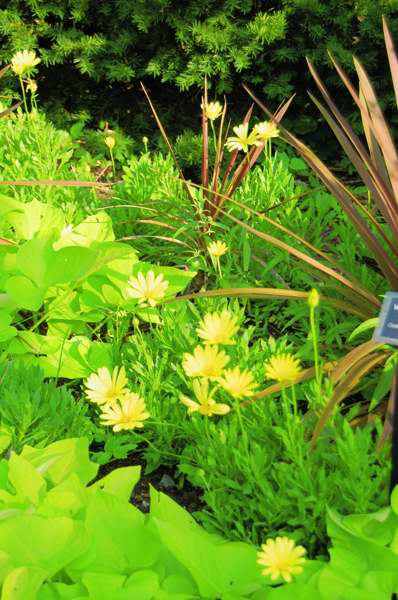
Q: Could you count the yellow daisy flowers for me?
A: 14